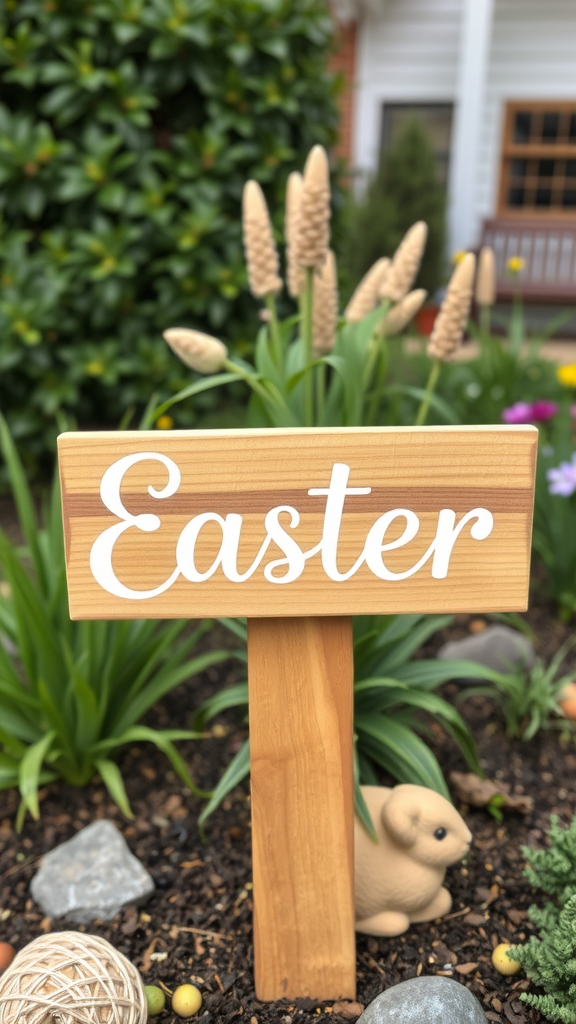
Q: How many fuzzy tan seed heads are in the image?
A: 10